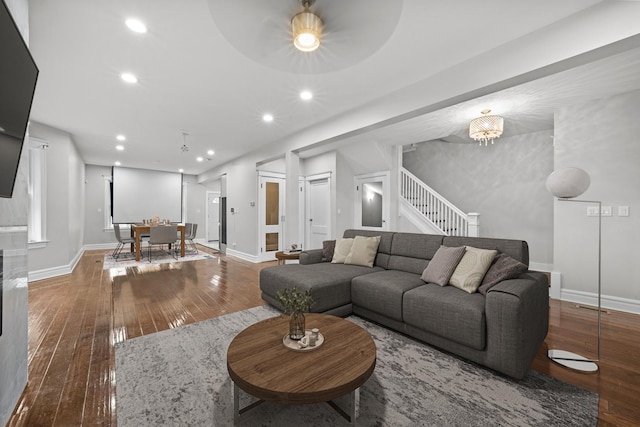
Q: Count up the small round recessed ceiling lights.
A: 10